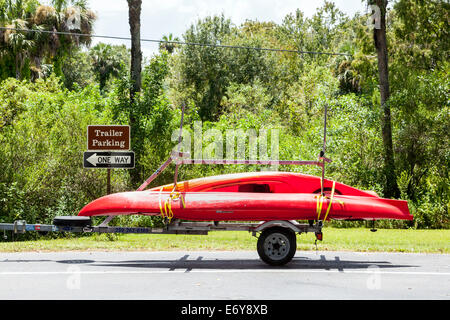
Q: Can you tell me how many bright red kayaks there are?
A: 2